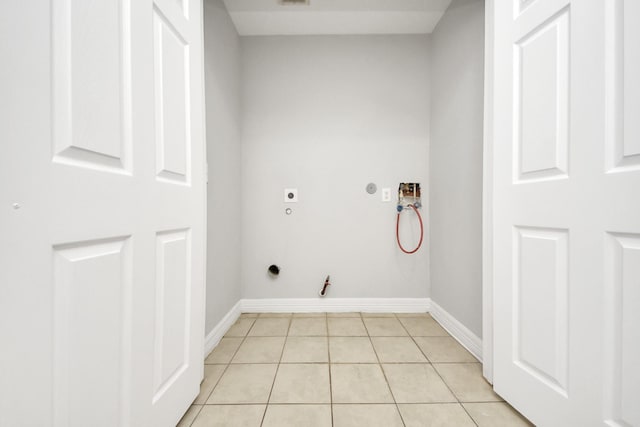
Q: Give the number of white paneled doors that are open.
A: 2